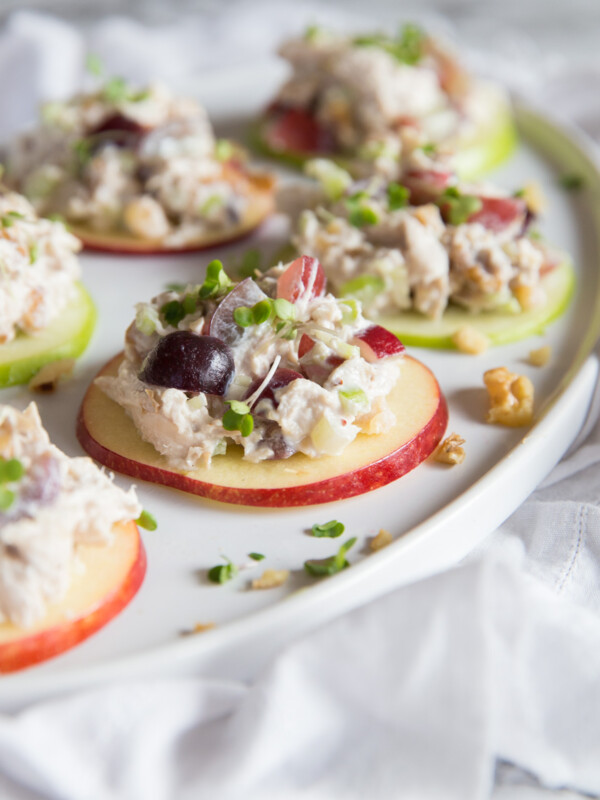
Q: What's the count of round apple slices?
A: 6